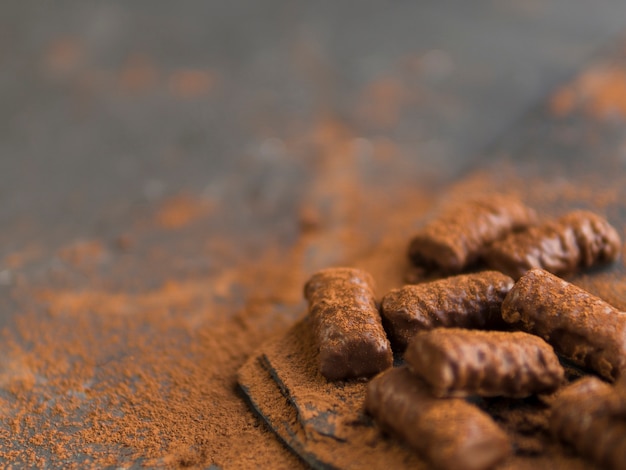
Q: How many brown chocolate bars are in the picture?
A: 8